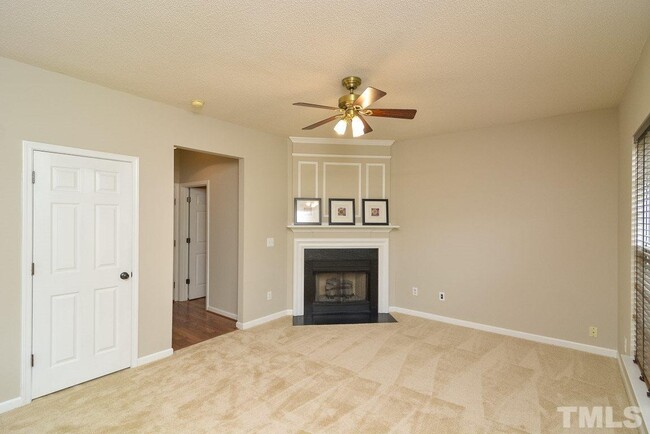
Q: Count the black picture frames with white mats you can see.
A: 3